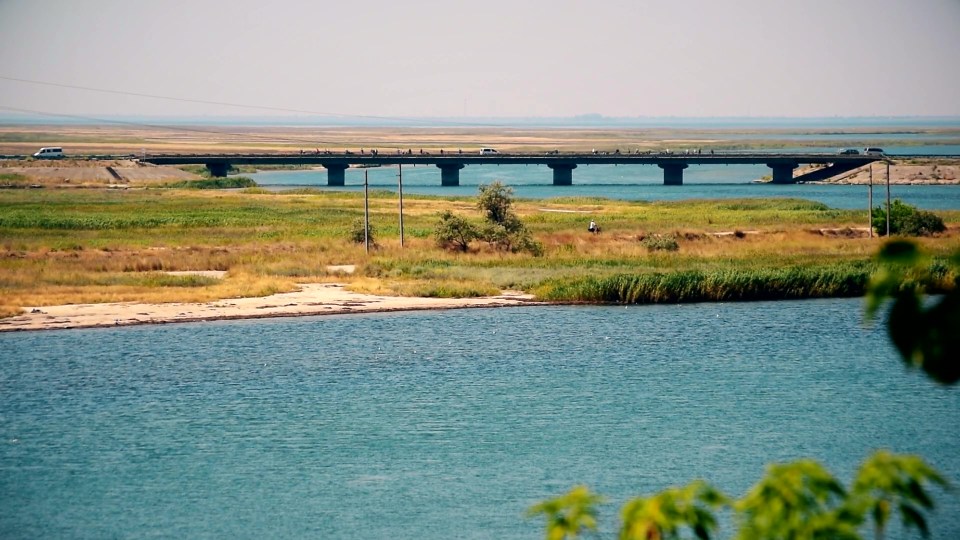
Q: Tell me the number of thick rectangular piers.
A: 6